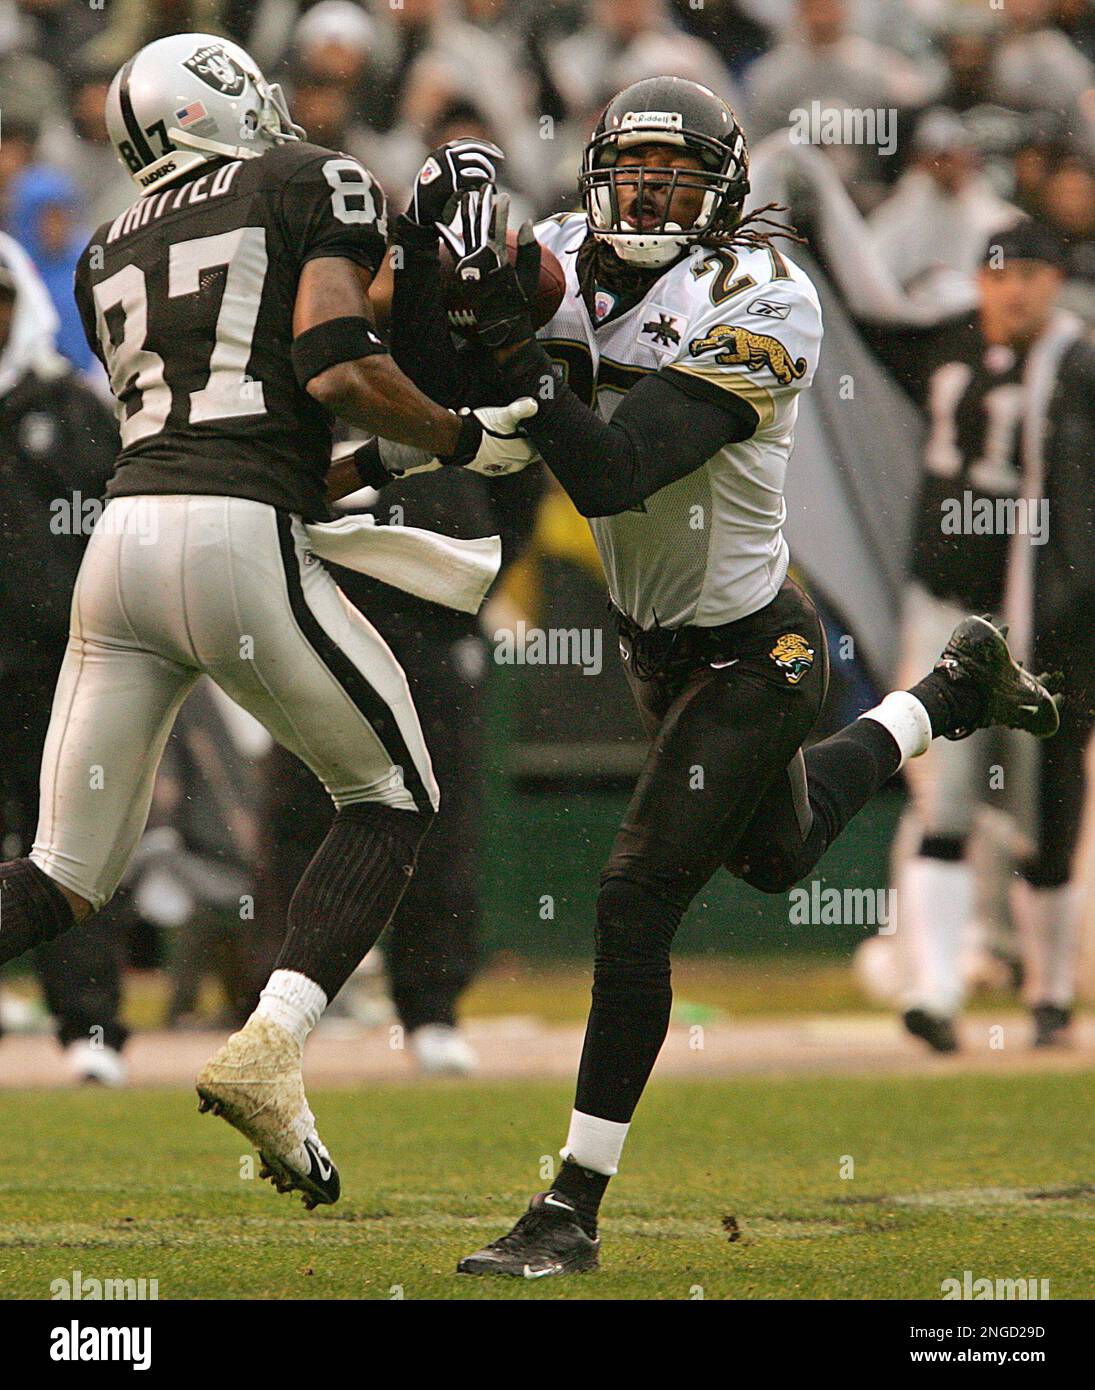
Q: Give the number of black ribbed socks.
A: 2